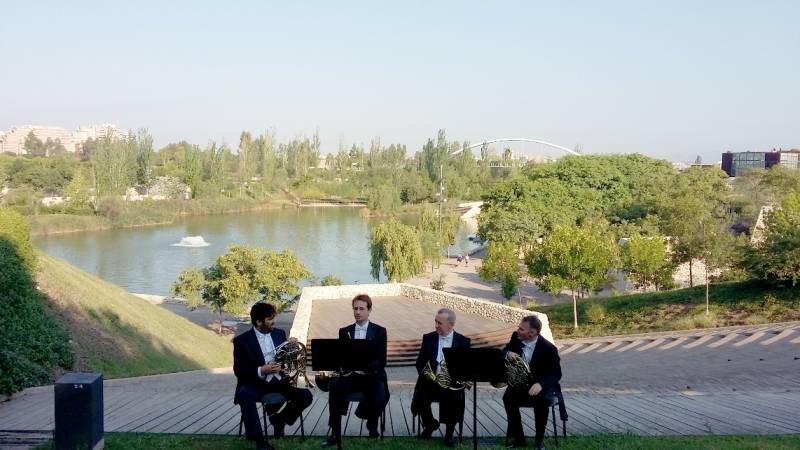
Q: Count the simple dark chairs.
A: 4